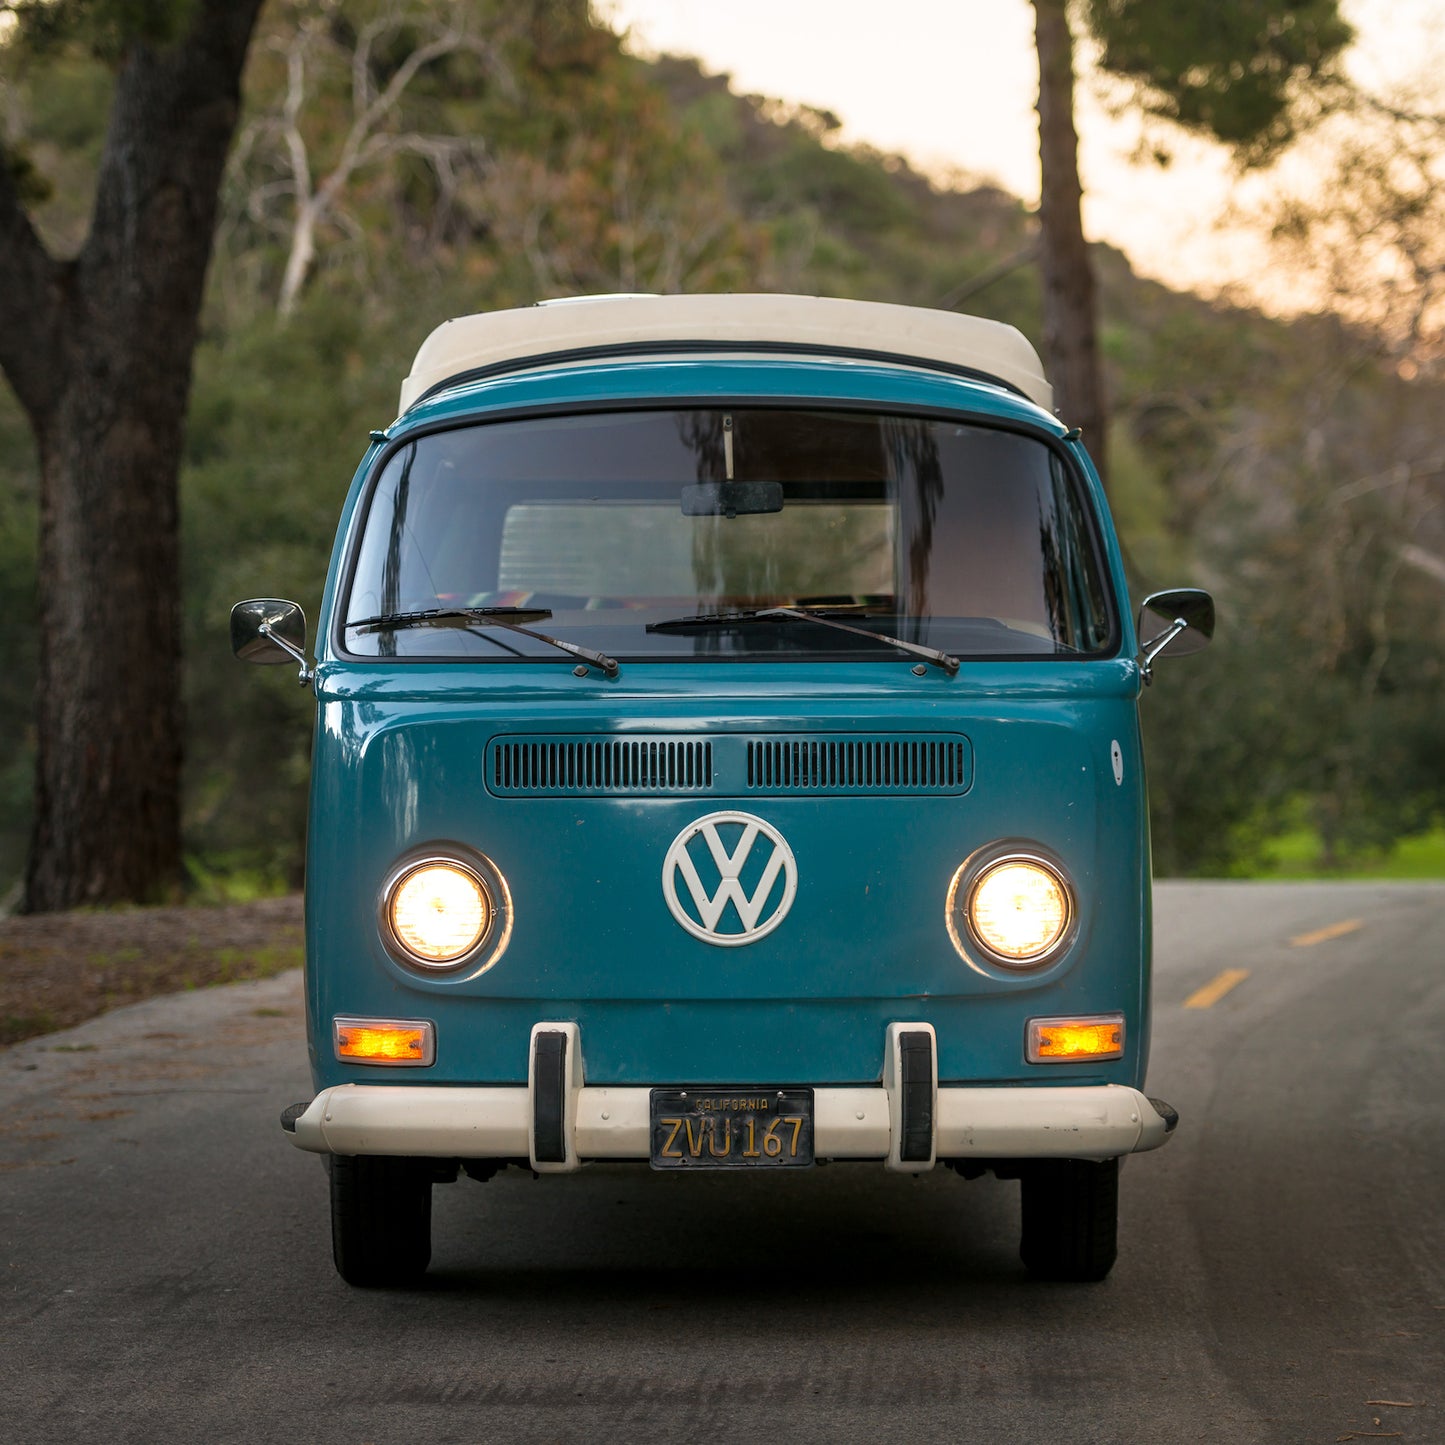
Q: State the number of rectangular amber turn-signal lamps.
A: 2